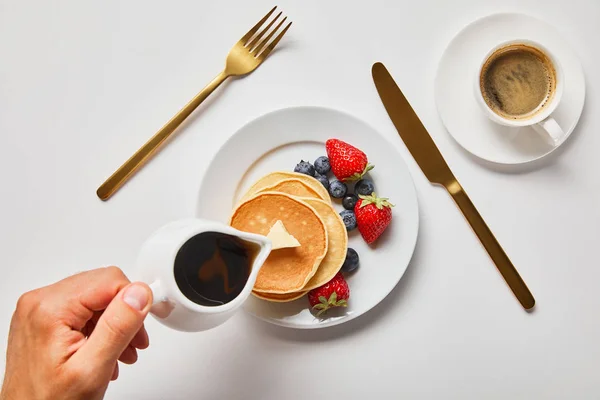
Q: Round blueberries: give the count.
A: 8